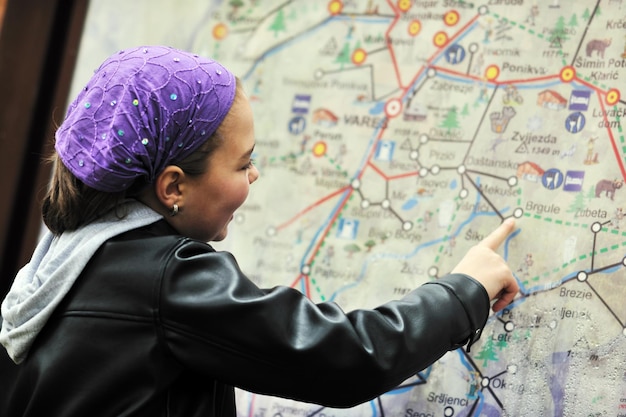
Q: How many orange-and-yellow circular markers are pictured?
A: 11